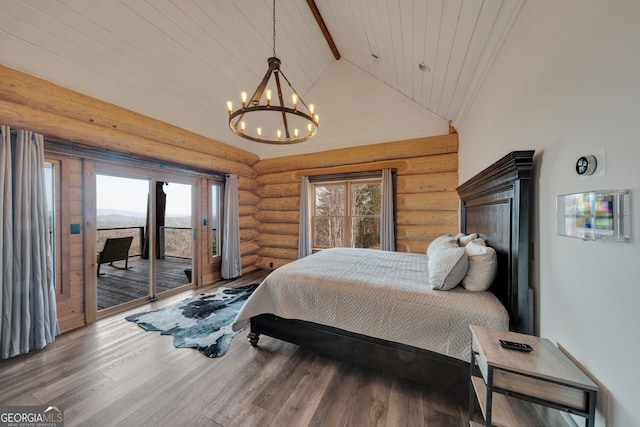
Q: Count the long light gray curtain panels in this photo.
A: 4